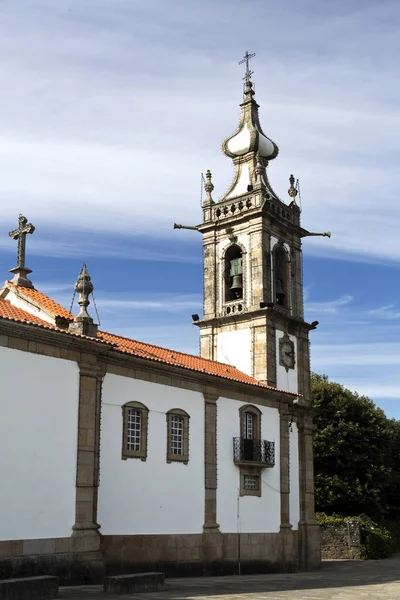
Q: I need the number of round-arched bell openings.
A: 2